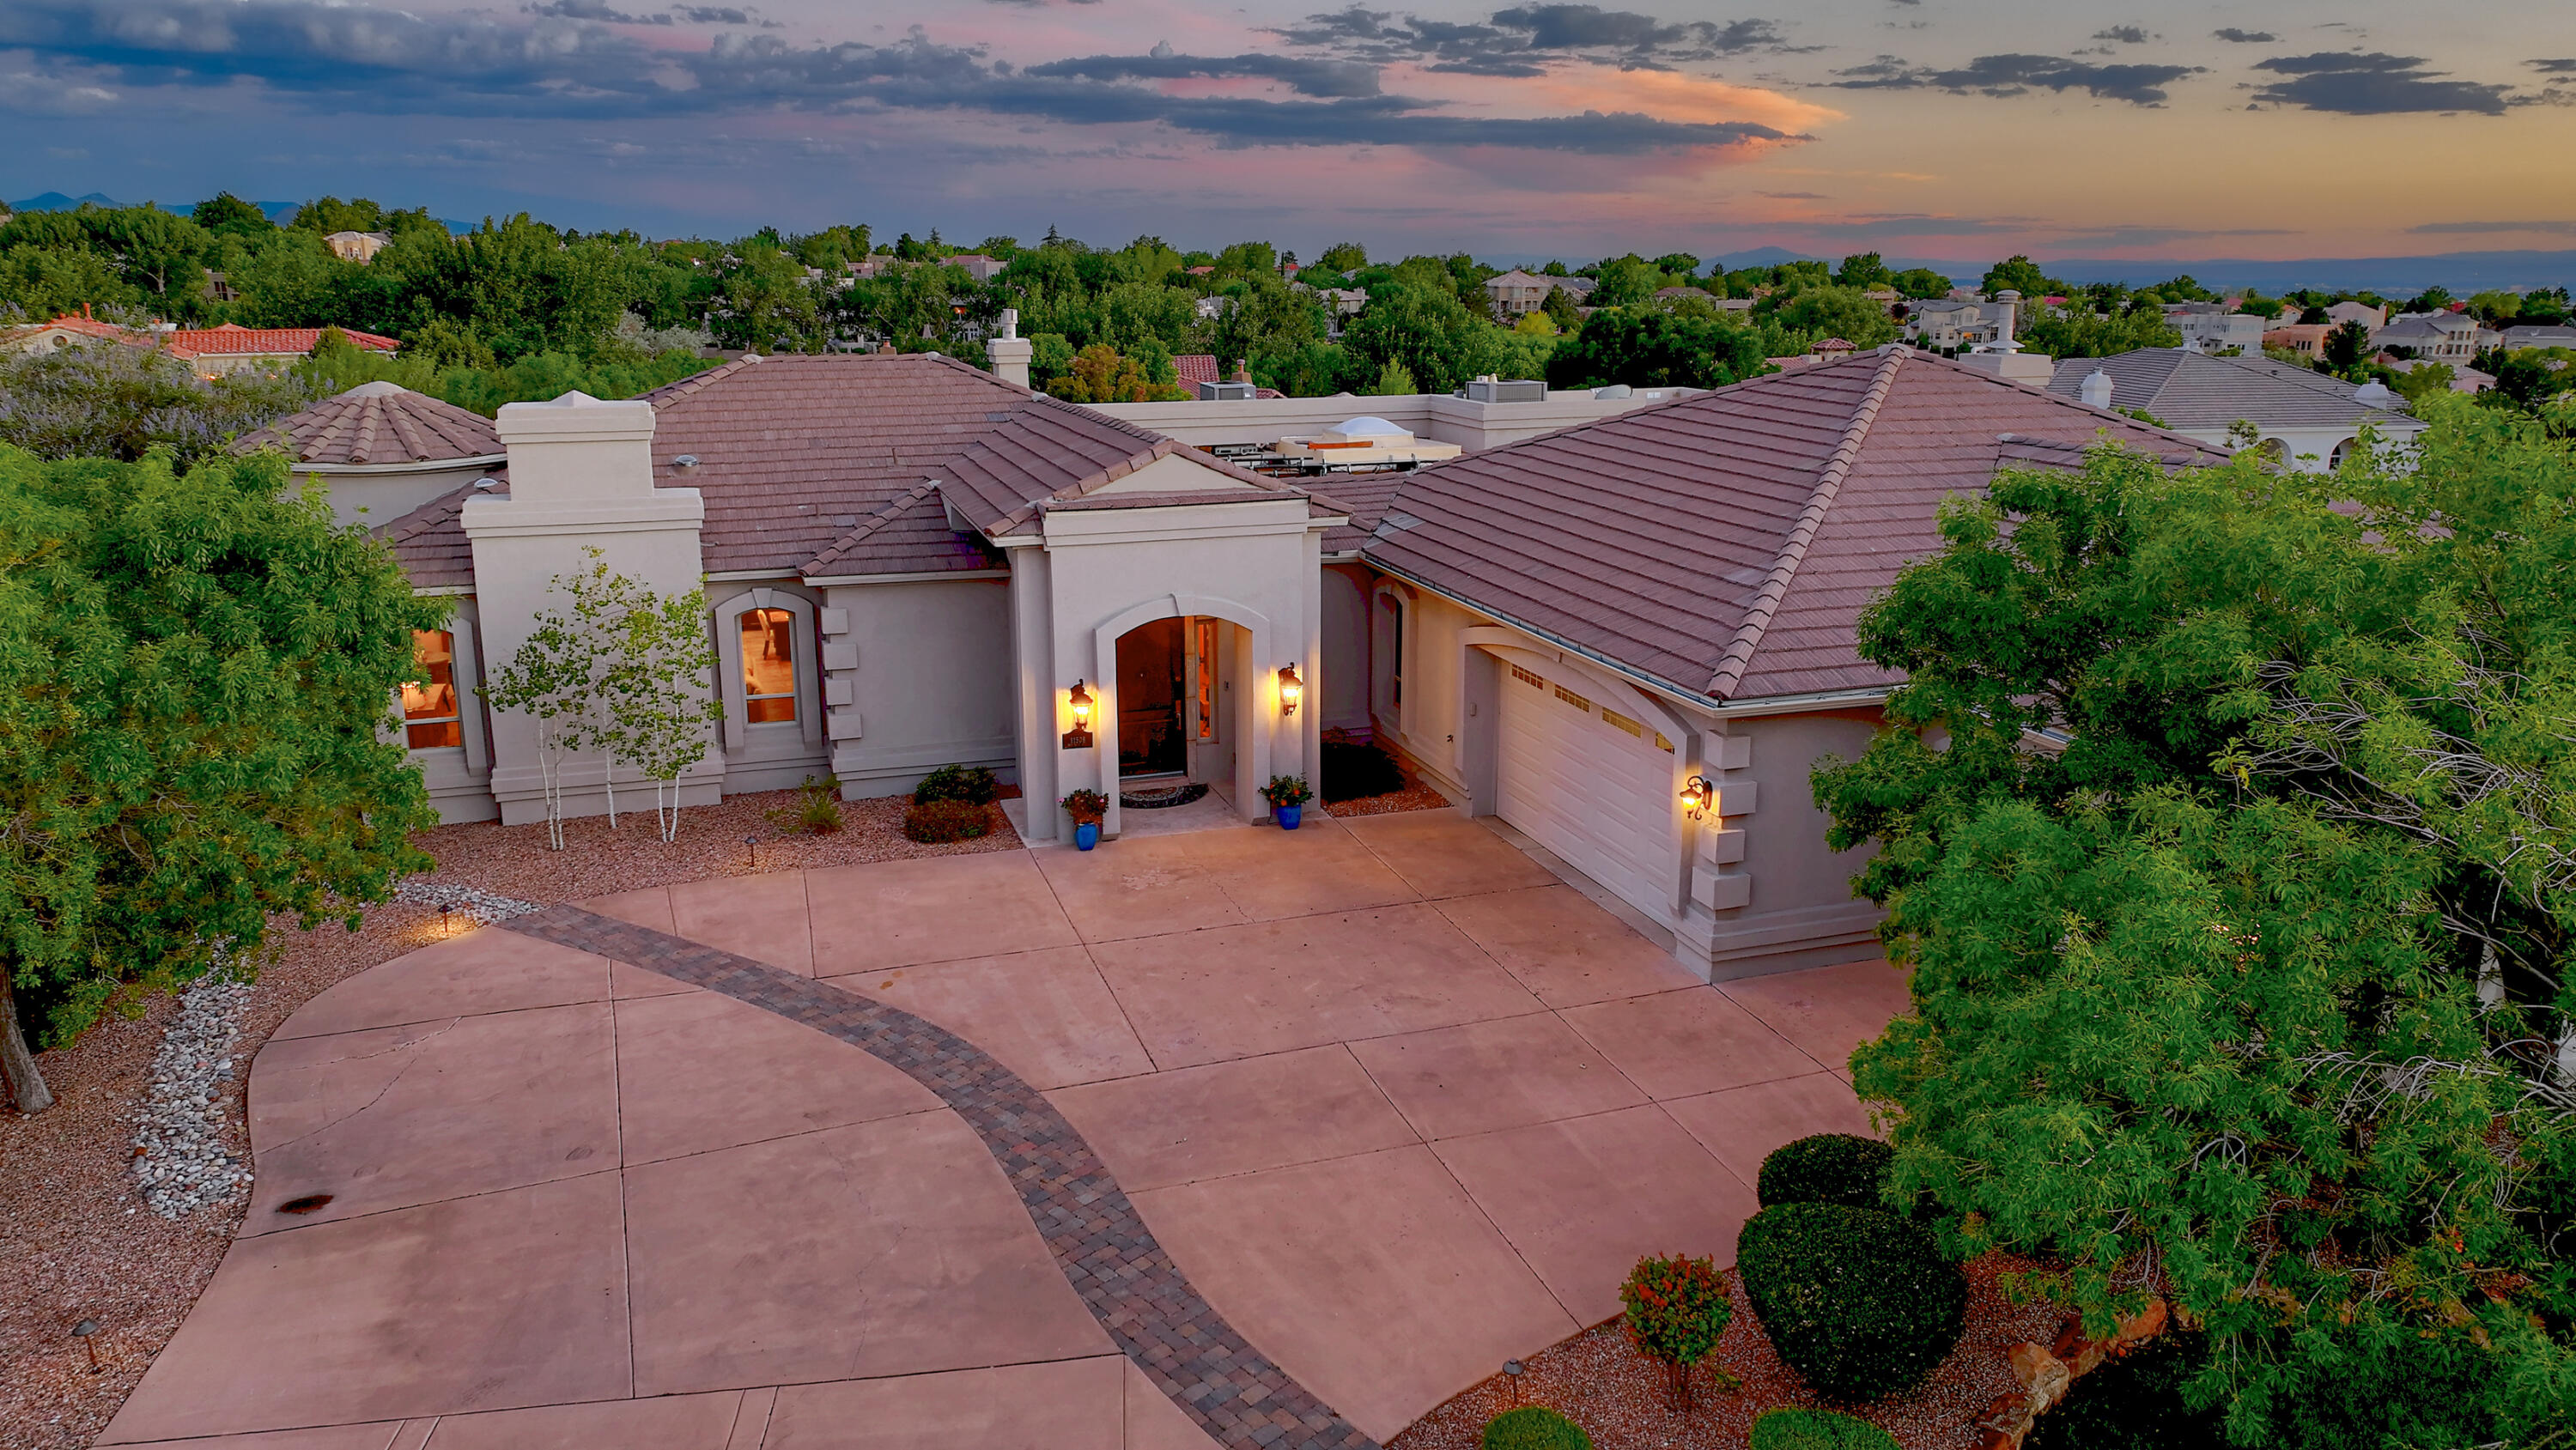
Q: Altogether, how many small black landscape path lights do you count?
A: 4